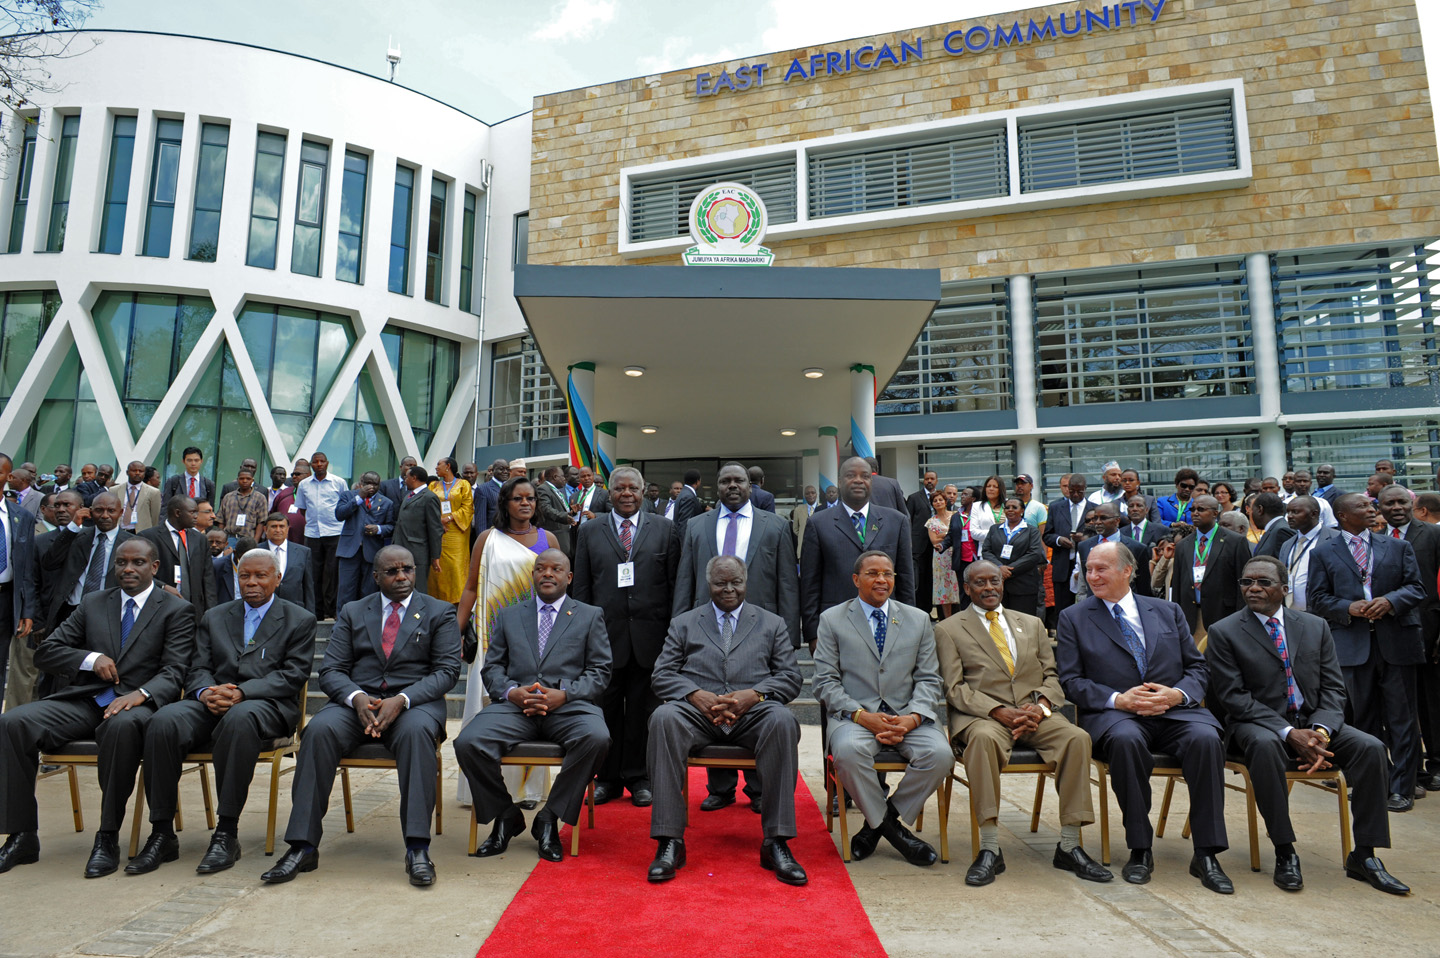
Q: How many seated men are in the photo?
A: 9